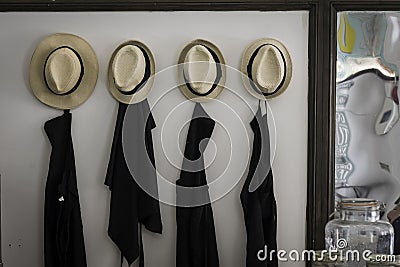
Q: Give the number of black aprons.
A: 4